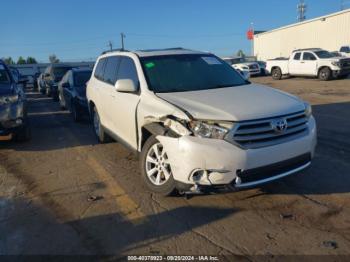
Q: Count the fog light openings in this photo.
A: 1